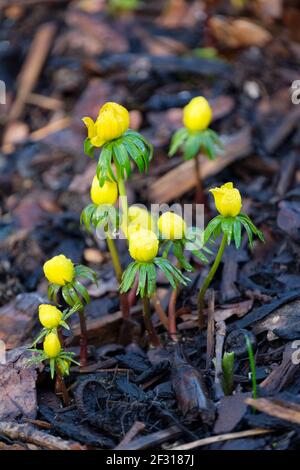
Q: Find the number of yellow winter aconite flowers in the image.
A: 10